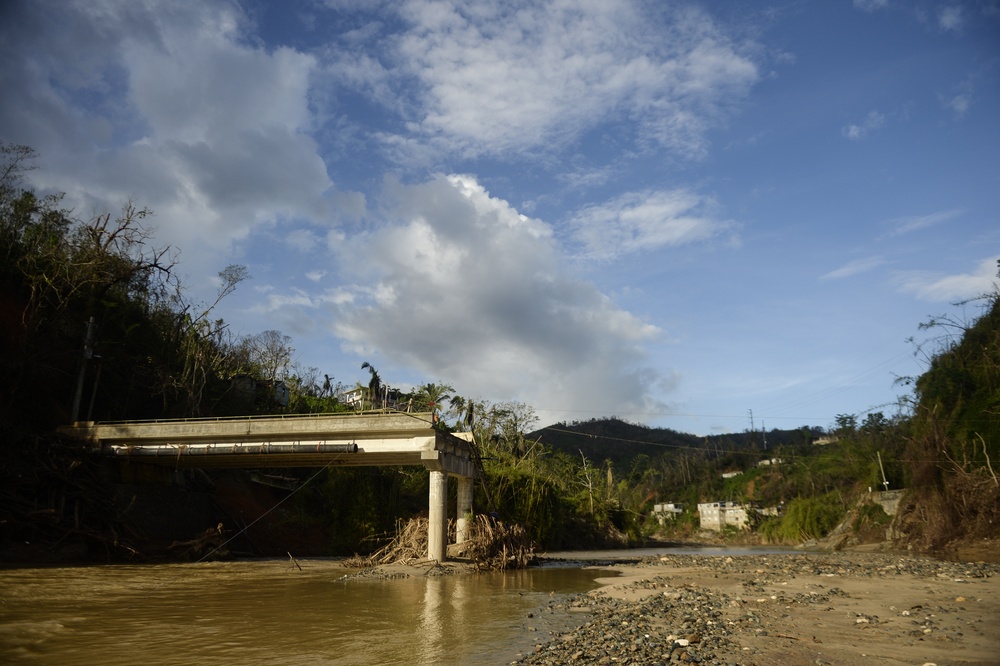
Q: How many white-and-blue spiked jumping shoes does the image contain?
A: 0